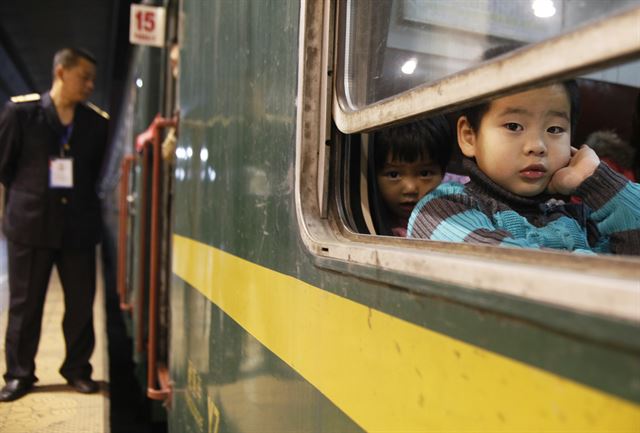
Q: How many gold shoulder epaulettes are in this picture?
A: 2